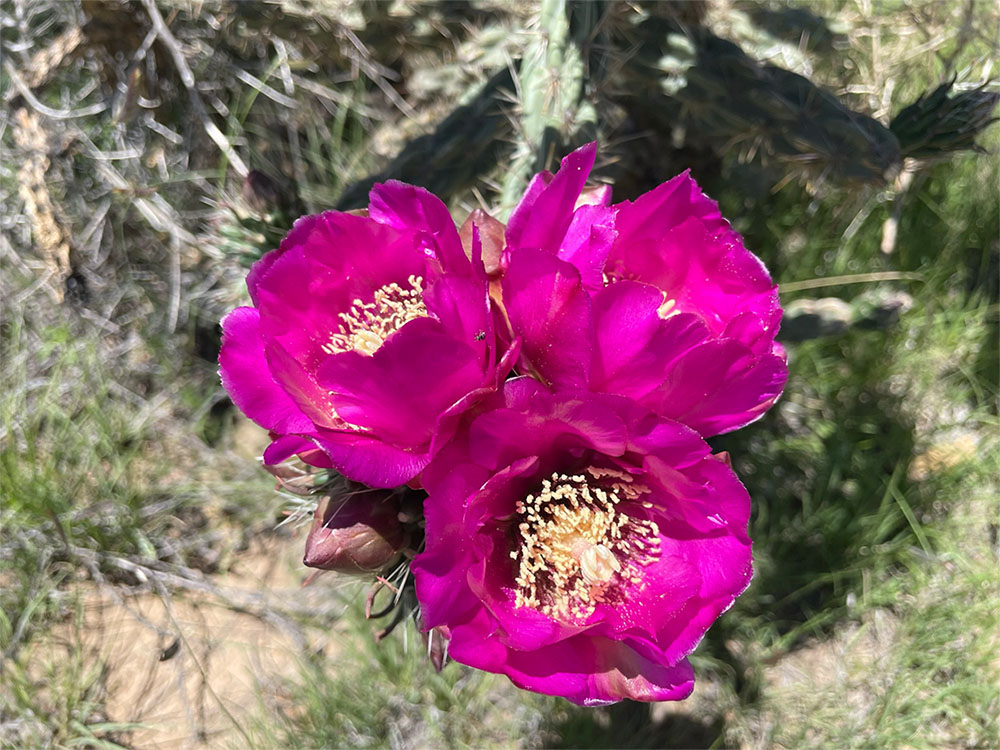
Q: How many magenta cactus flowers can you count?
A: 3